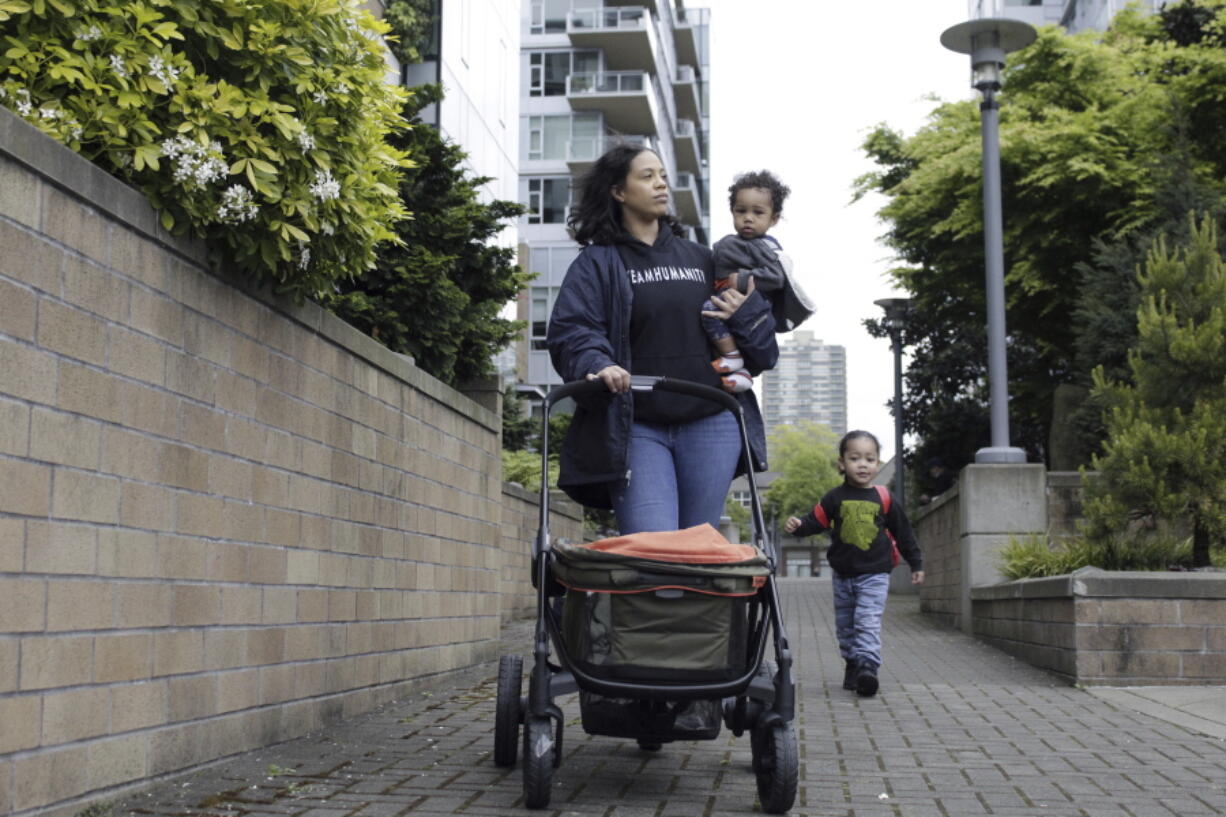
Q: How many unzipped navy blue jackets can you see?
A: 1